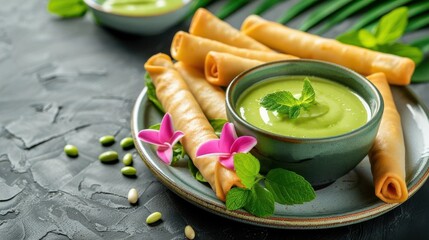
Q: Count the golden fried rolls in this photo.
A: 7